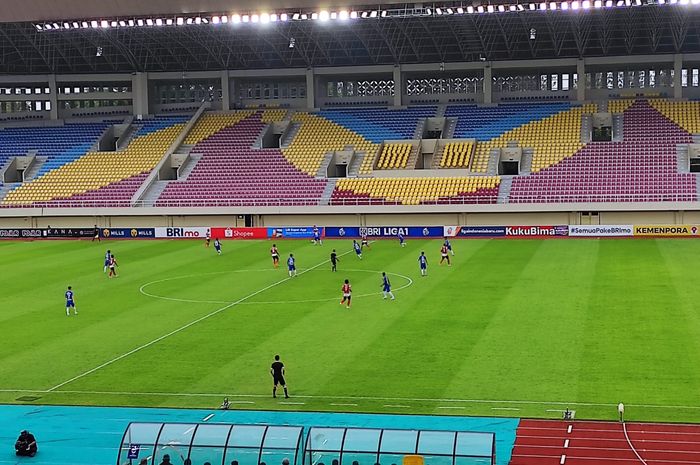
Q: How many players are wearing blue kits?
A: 10